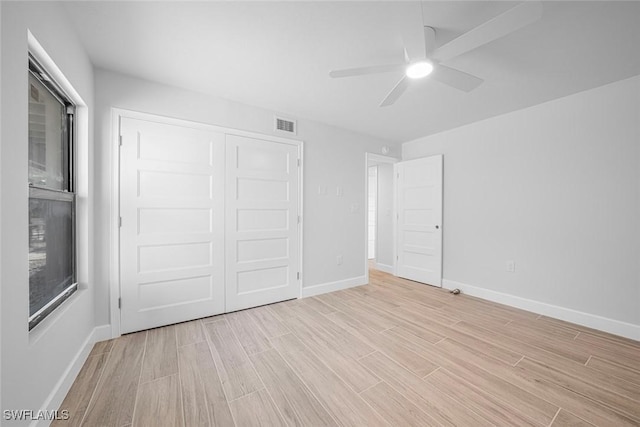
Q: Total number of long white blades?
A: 5